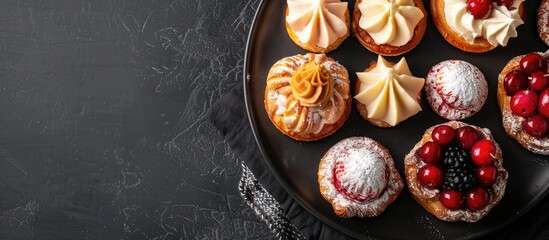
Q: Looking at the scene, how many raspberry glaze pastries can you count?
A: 2